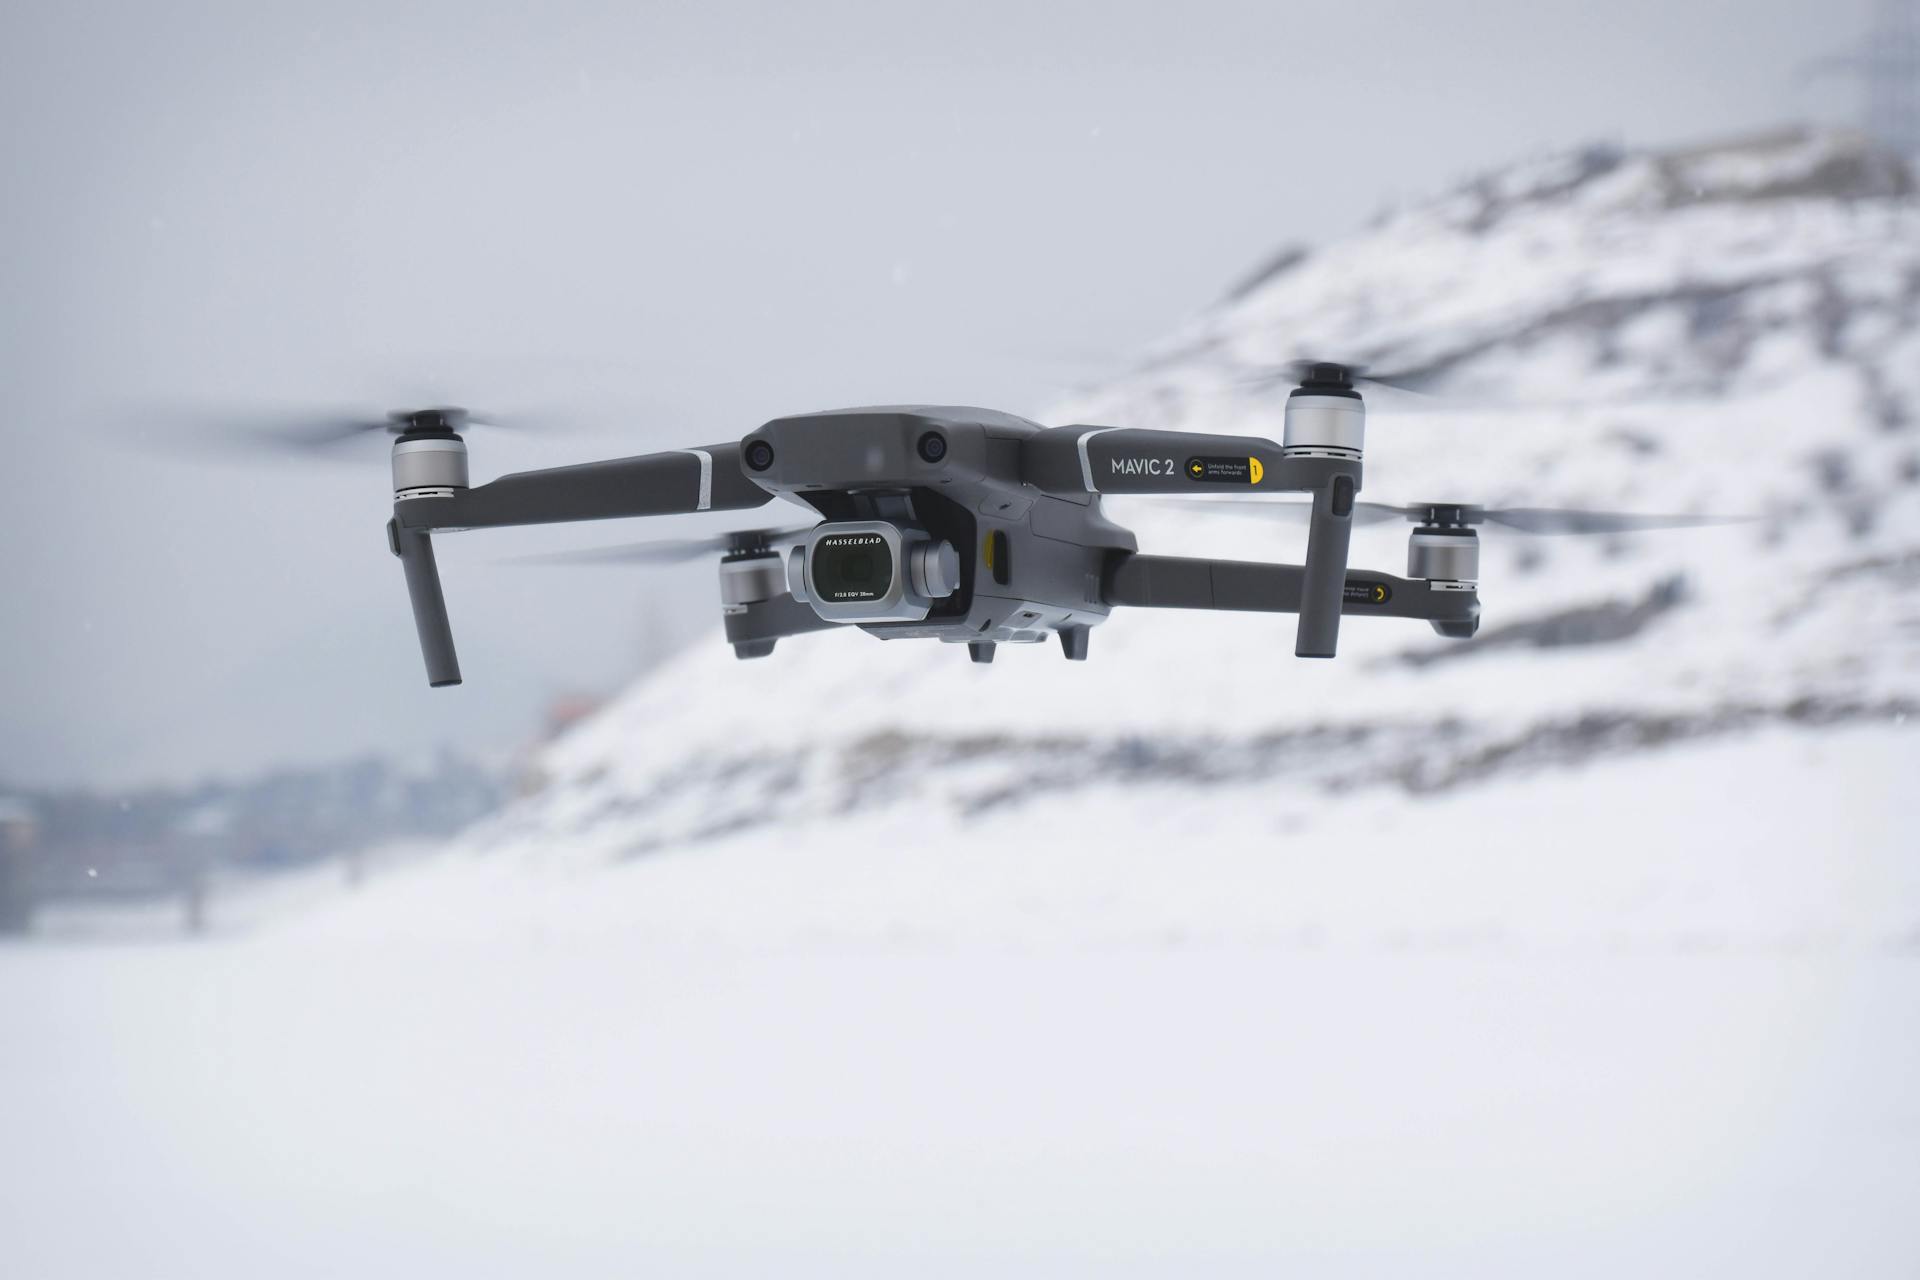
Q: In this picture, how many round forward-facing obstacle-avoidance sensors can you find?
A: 2